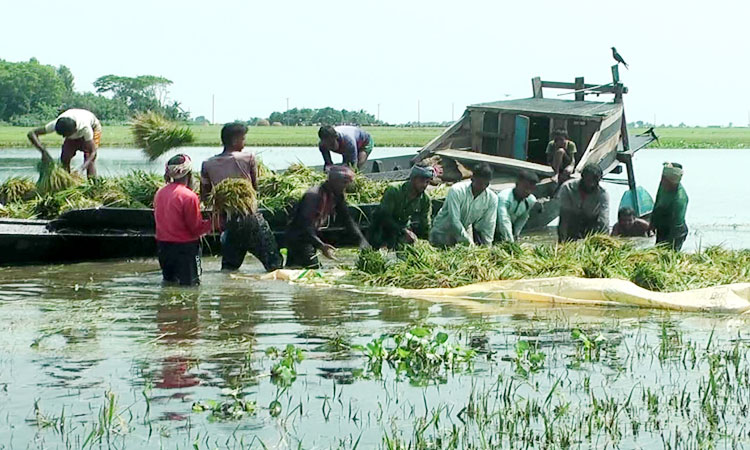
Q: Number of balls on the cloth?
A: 0